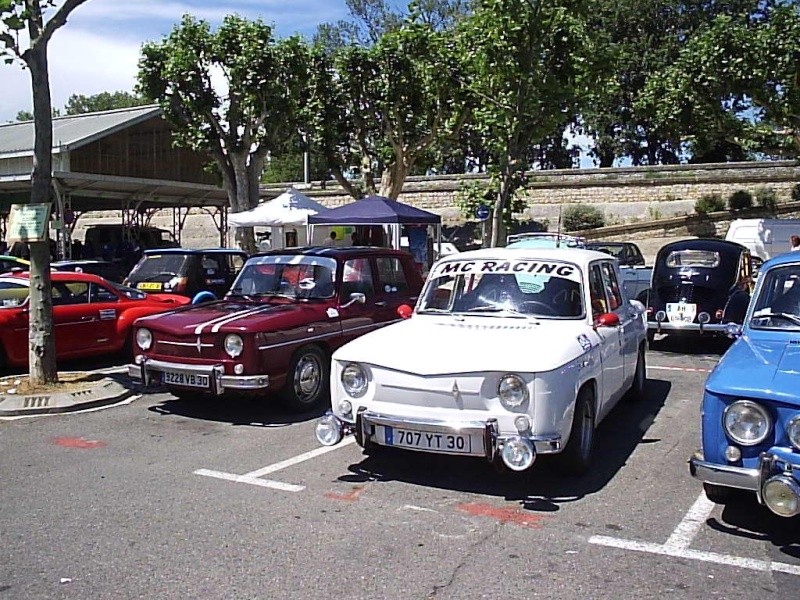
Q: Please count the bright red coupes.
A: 1